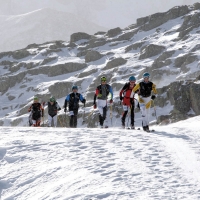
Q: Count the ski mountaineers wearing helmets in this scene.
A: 6